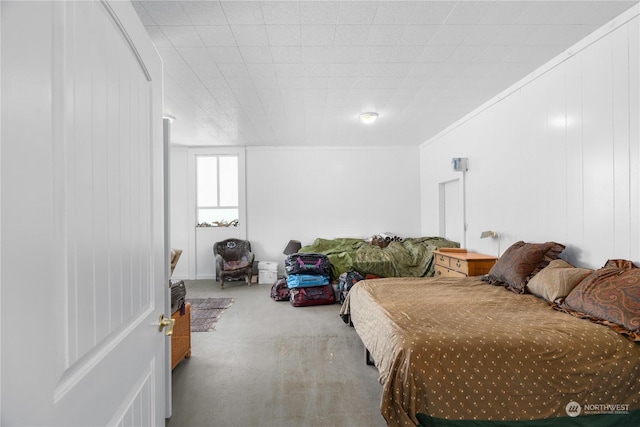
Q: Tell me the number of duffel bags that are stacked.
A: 3